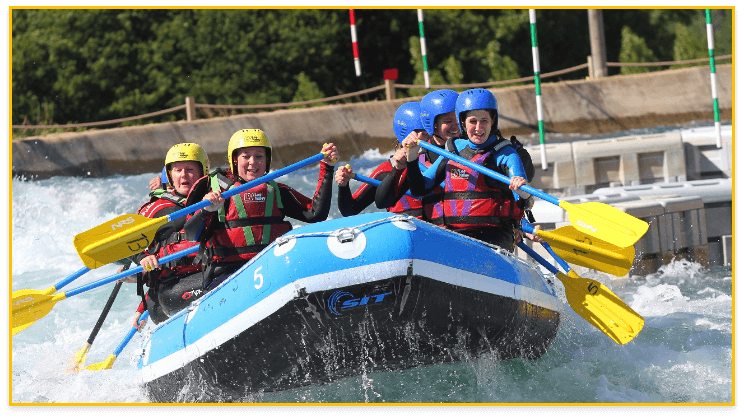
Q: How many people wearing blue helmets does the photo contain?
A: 3